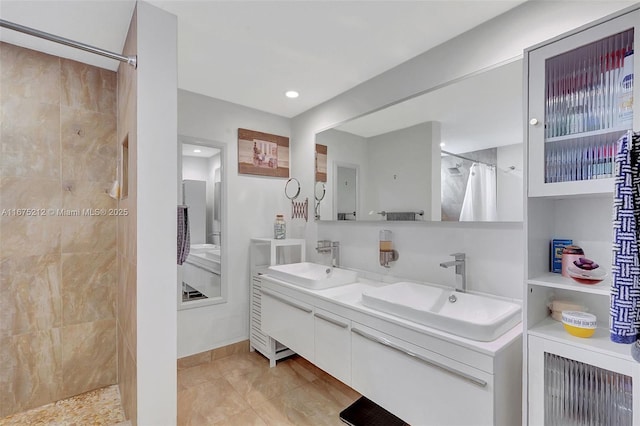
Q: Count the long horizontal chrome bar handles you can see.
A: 3